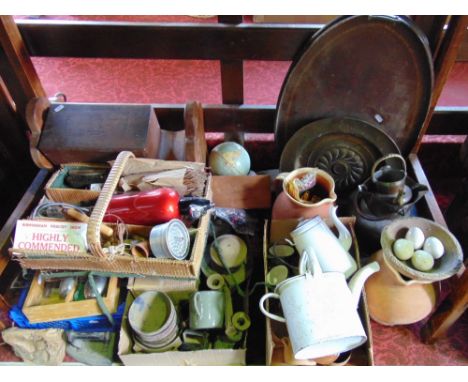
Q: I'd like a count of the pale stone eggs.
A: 4